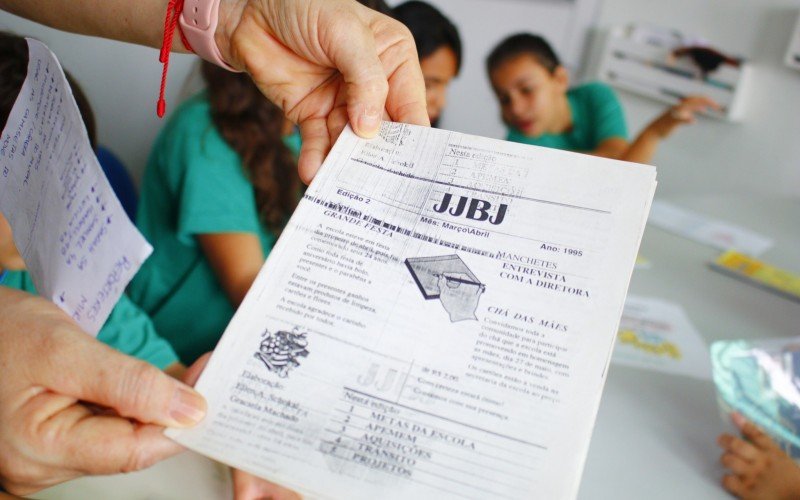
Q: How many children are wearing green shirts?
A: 3